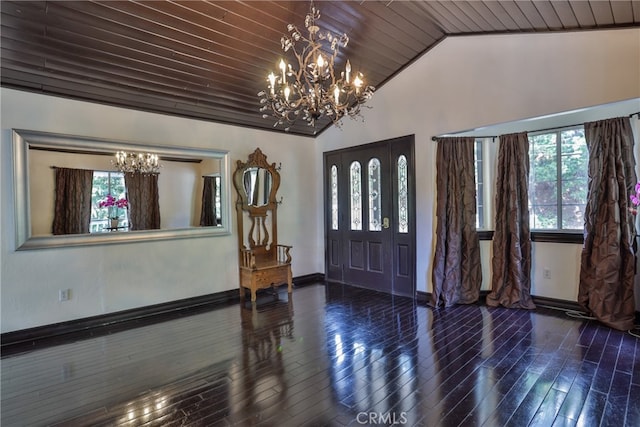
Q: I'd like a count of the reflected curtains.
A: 3